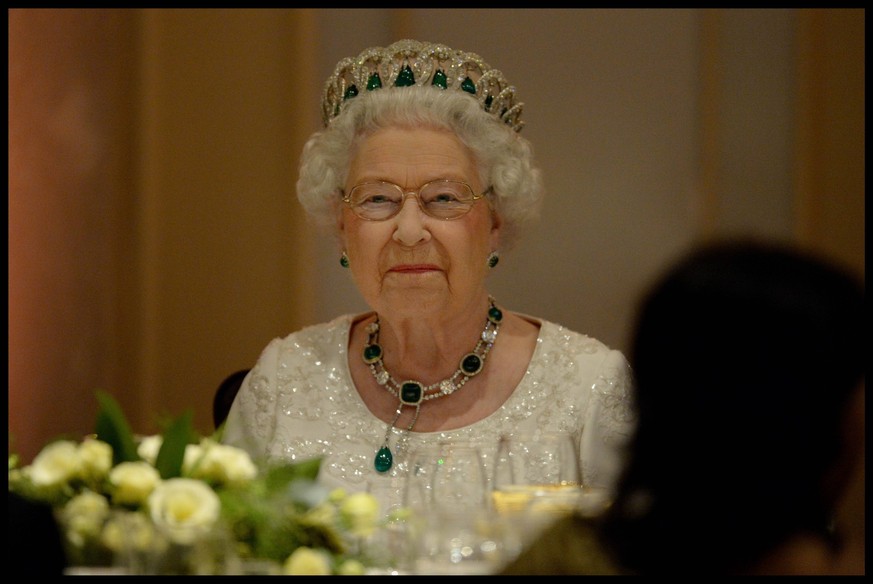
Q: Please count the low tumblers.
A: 0